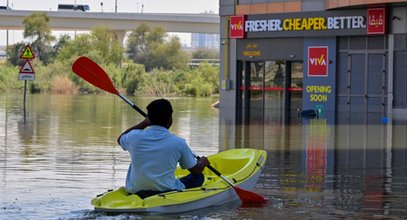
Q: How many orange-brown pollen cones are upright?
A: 0